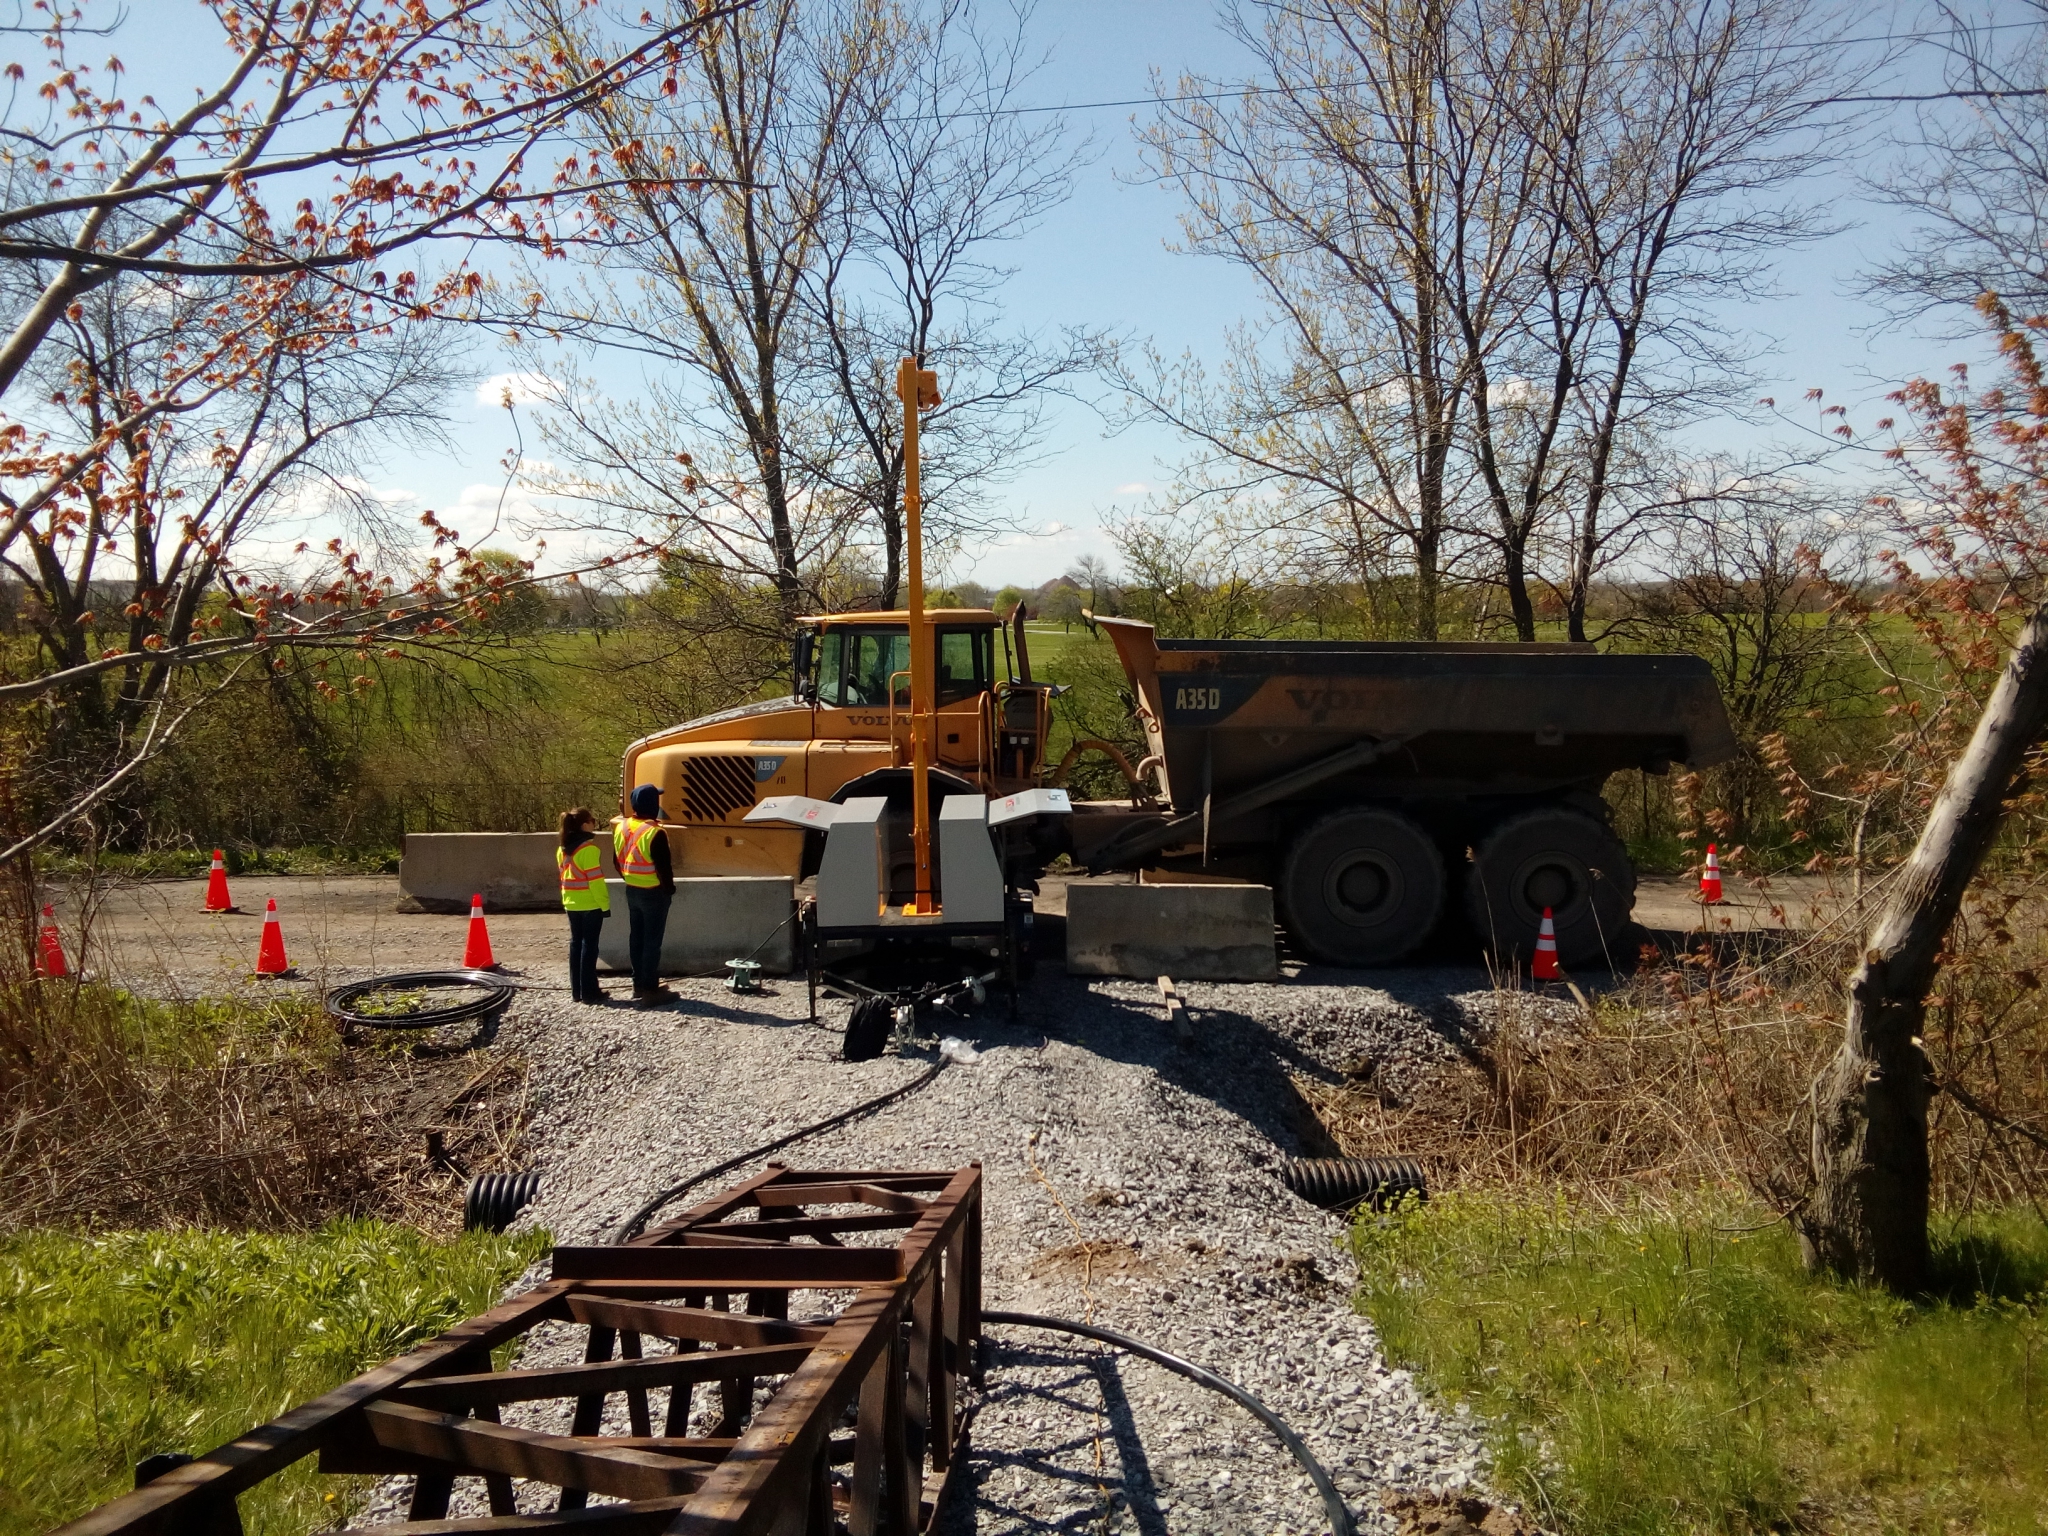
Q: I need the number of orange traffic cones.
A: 6